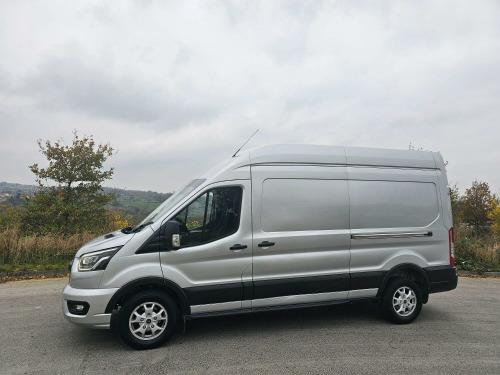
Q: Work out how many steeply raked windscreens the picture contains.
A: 1